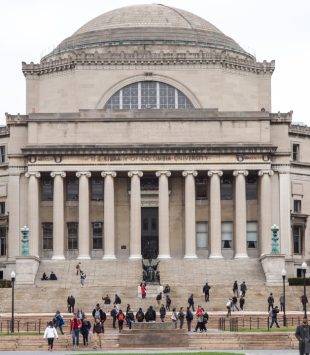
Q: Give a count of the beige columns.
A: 10